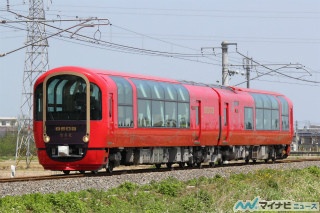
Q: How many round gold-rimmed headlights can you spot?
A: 2